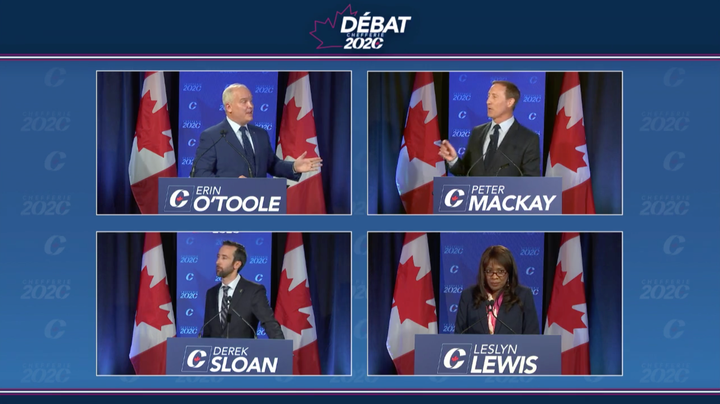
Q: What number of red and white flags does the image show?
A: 8